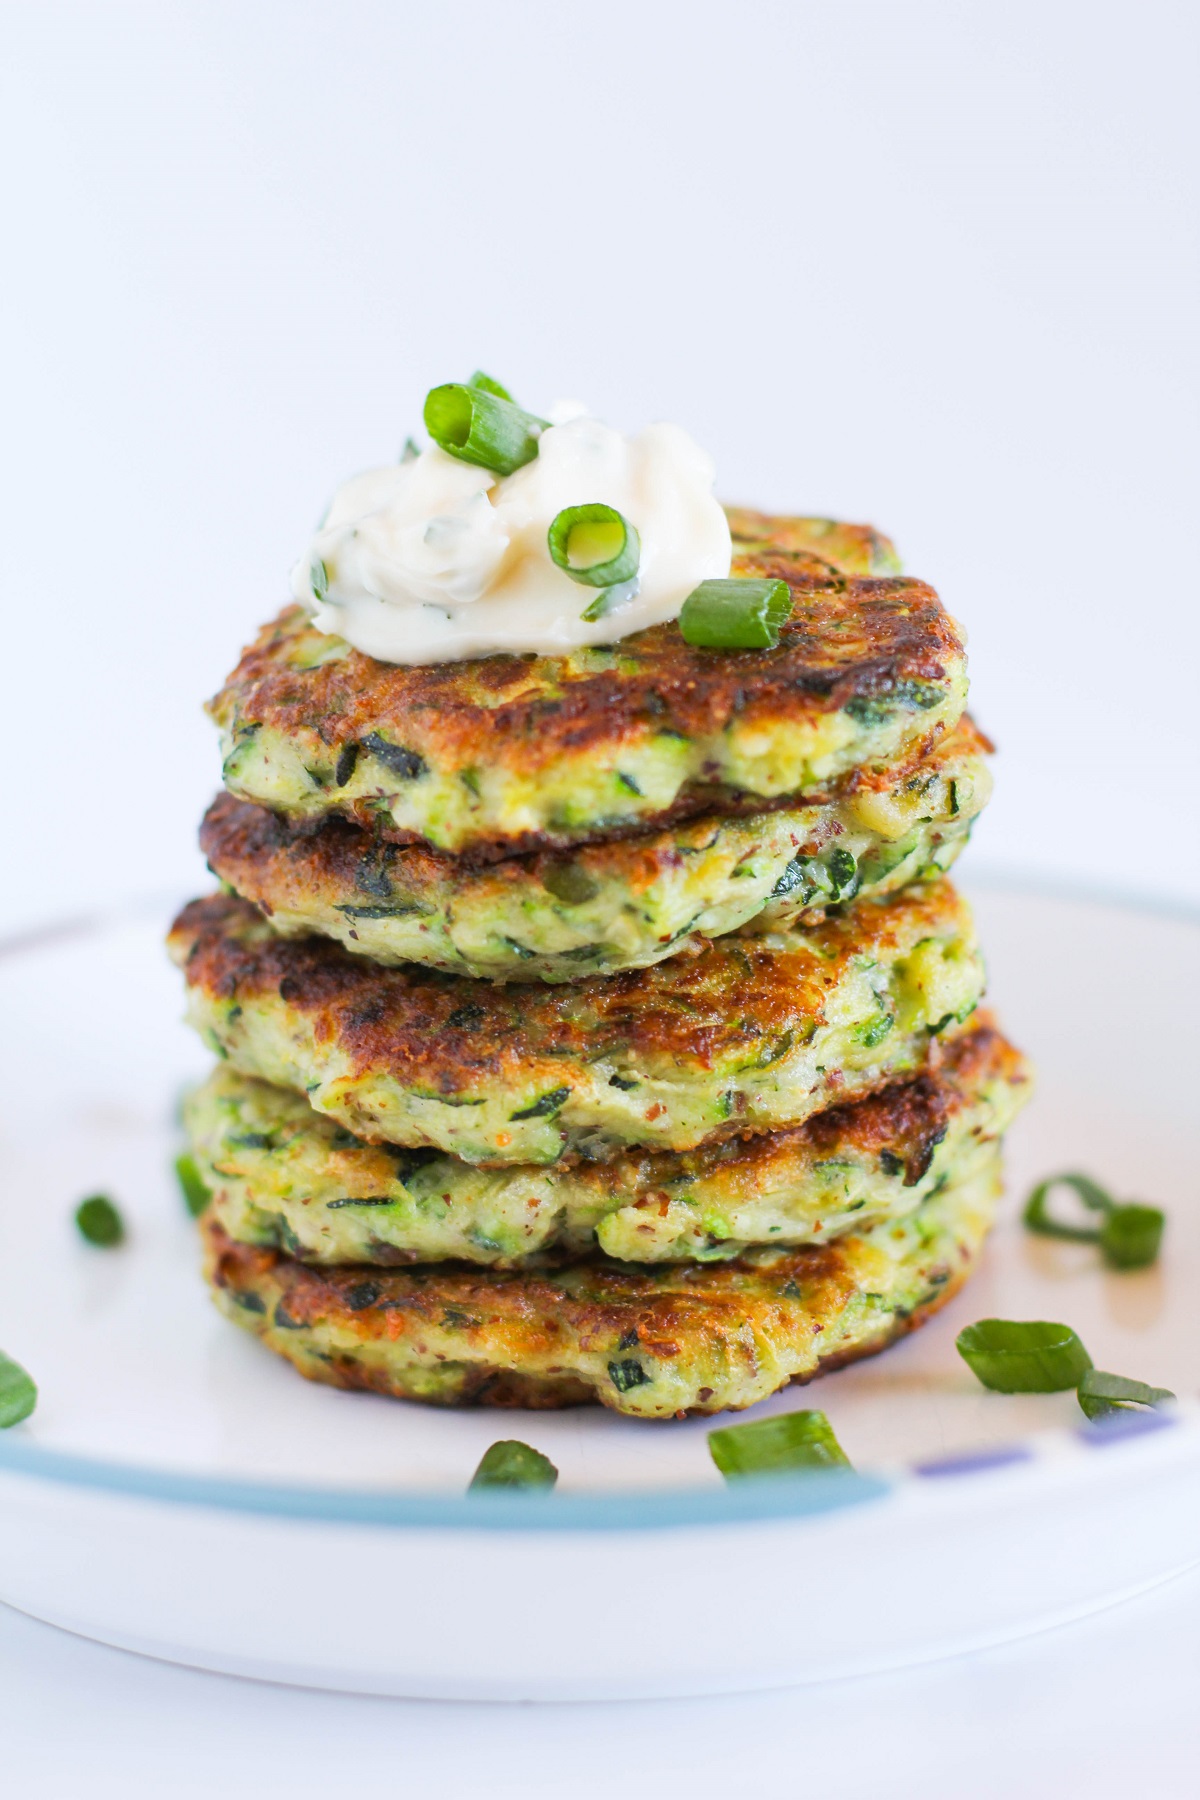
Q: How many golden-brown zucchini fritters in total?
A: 5